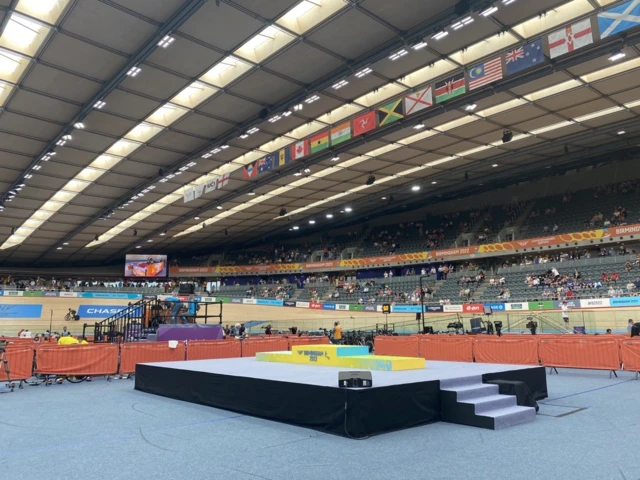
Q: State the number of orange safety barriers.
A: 11